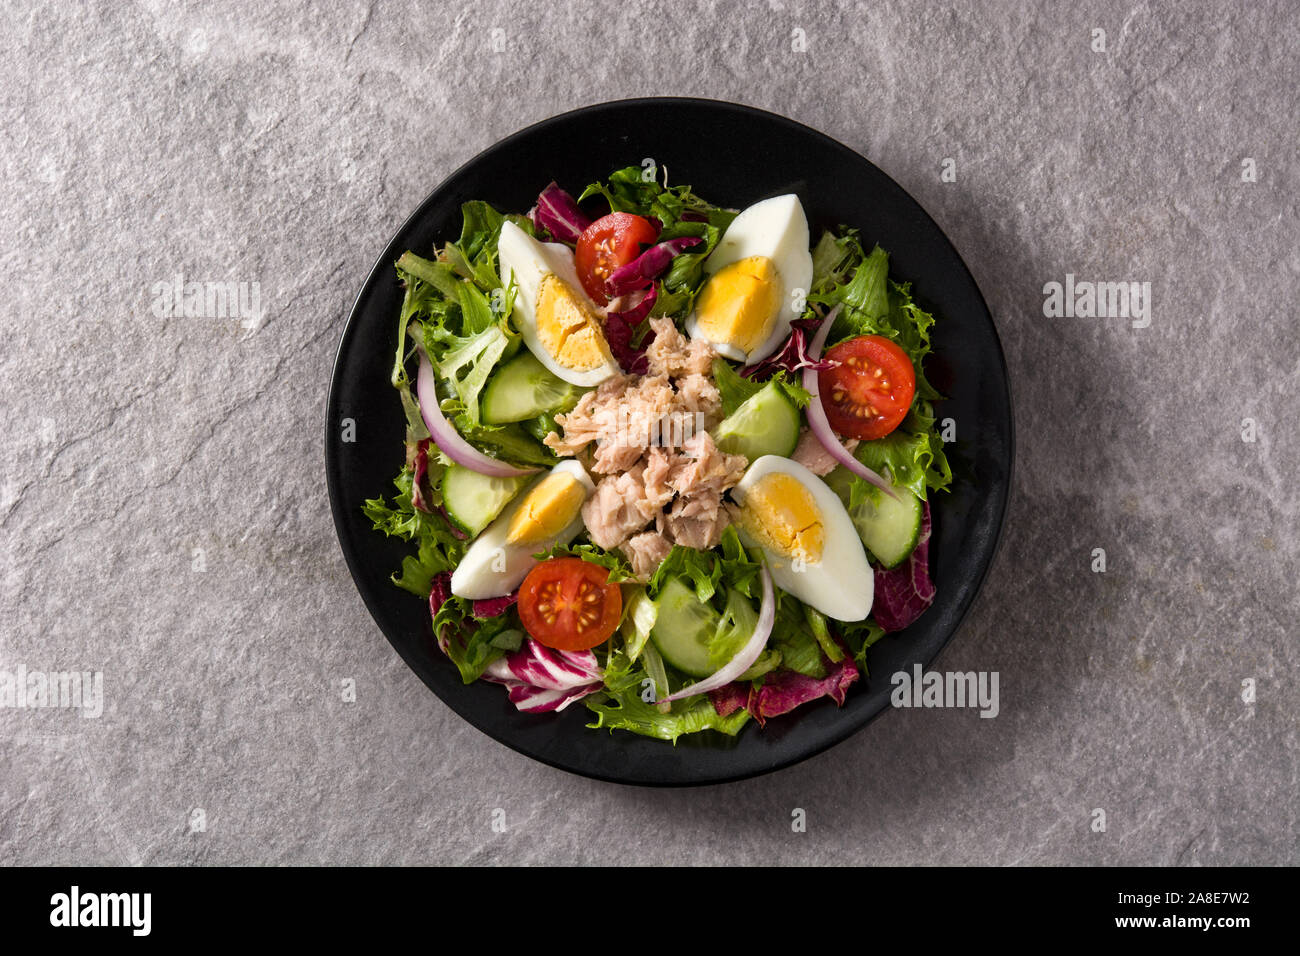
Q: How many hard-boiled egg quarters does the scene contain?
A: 4